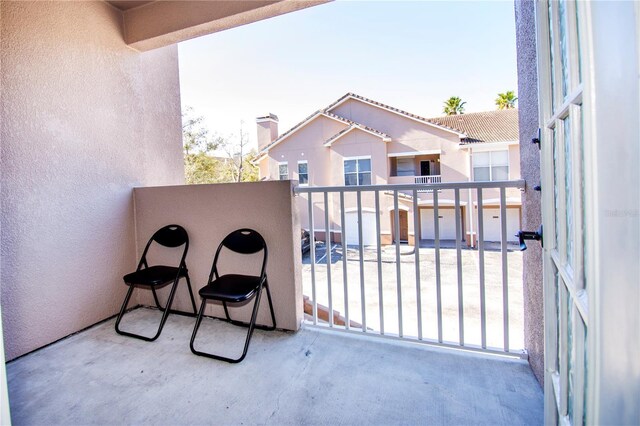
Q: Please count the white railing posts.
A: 11